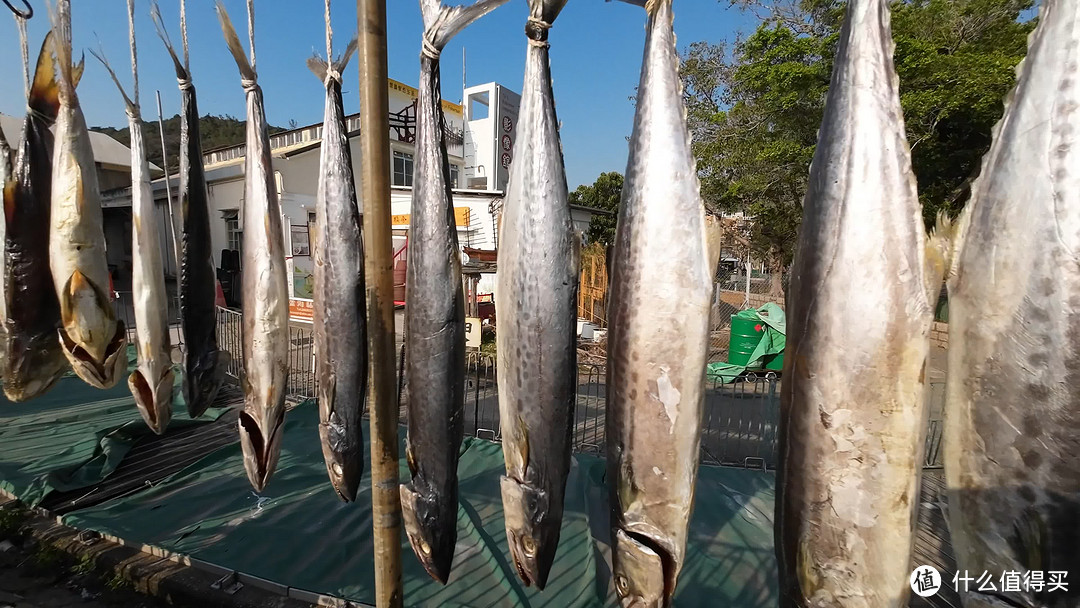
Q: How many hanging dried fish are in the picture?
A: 12